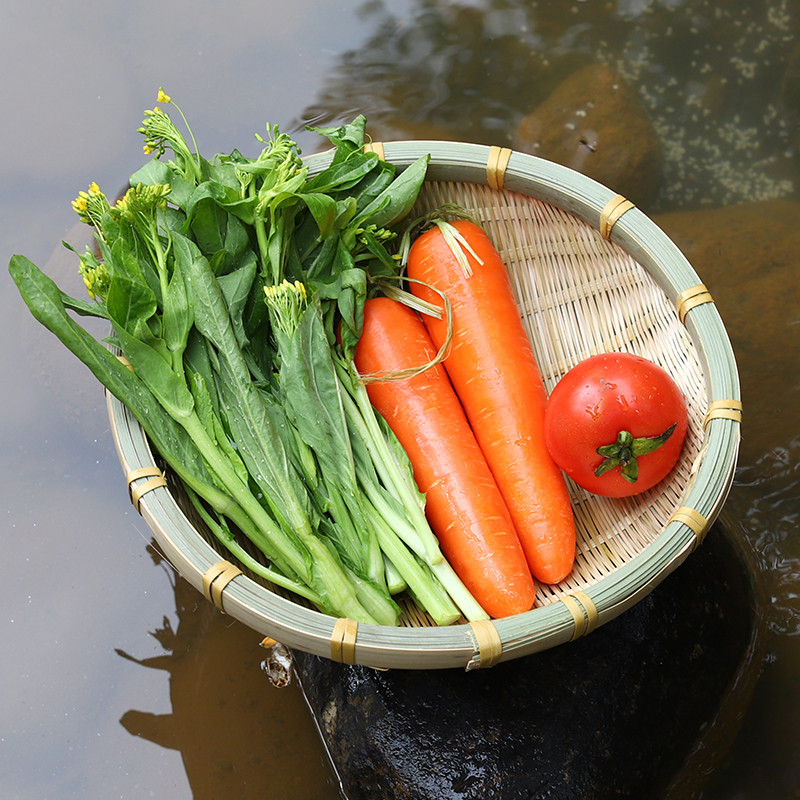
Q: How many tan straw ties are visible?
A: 12